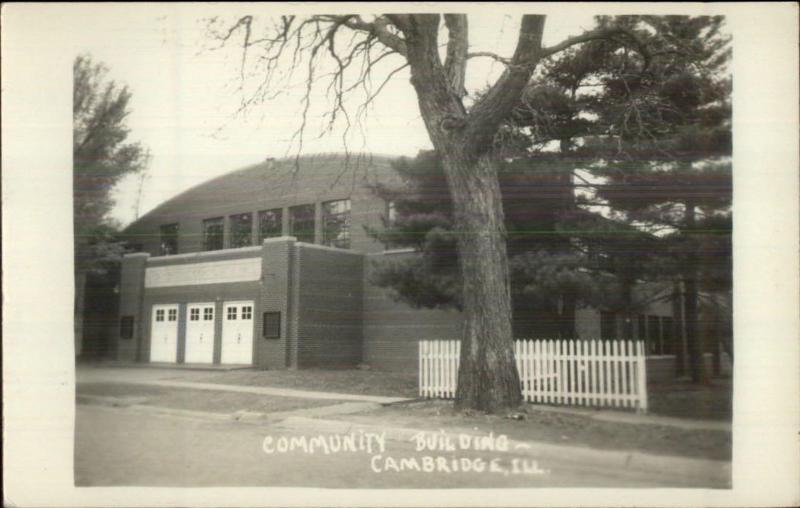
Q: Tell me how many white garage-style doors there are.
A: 3